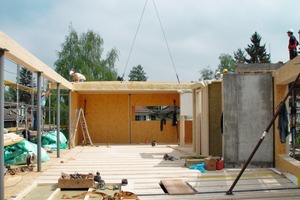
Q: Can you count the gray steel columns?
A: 4